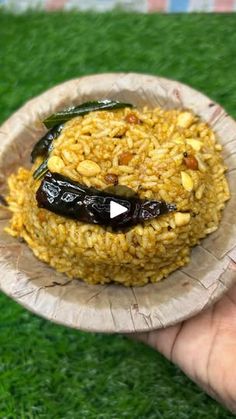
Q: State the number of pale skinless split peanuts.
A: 6